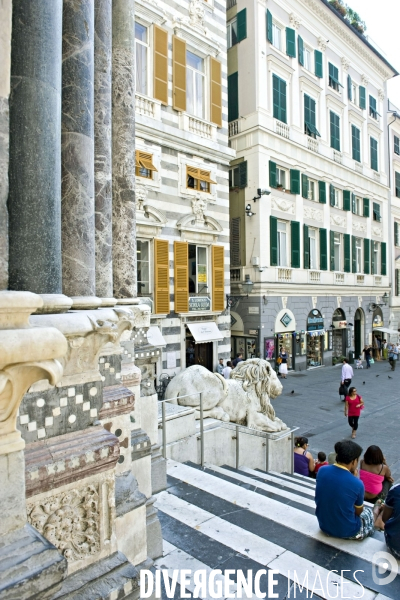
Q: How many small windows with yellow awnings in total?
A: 2